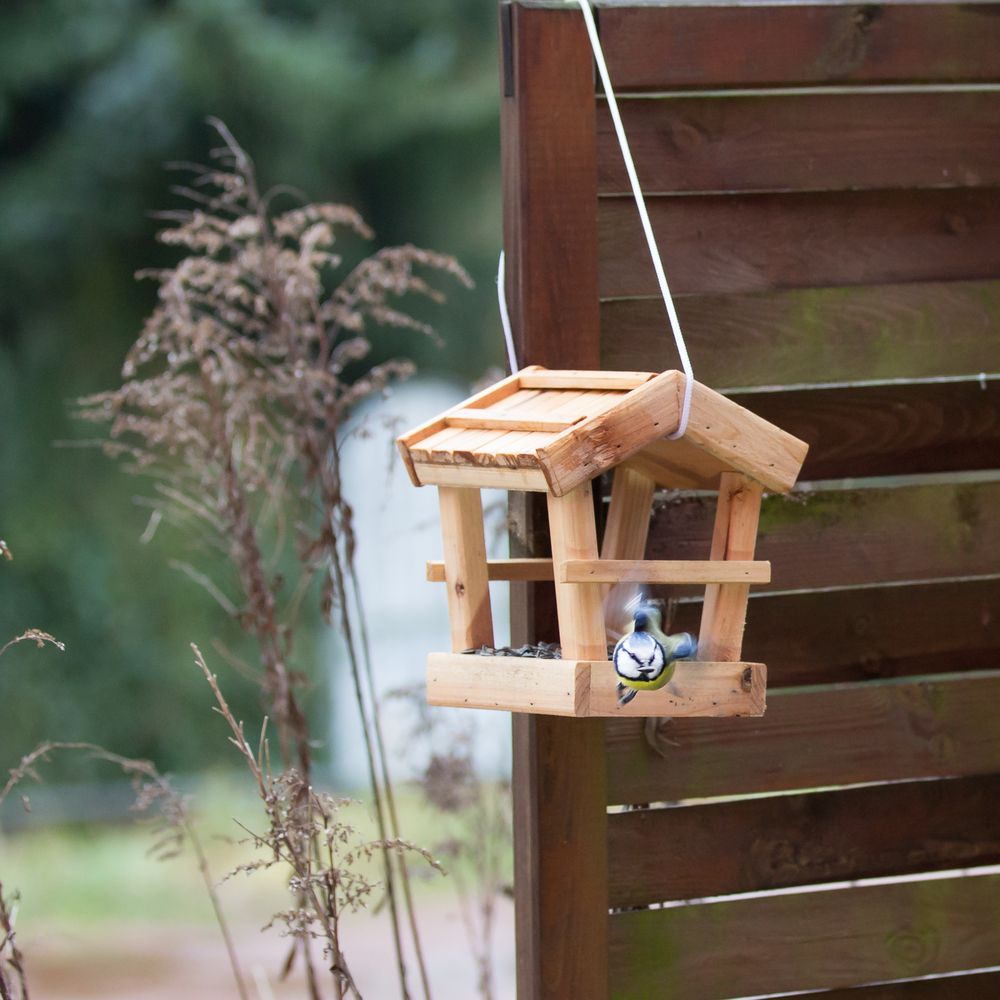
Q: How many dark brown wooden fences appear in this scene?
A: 1